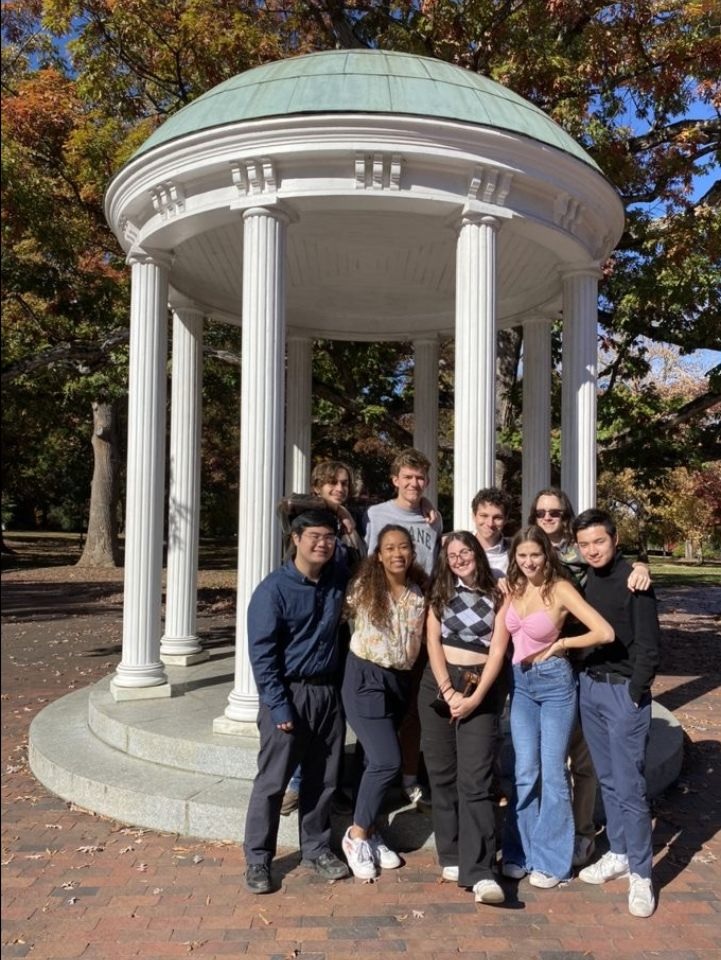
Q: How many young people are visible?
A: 9